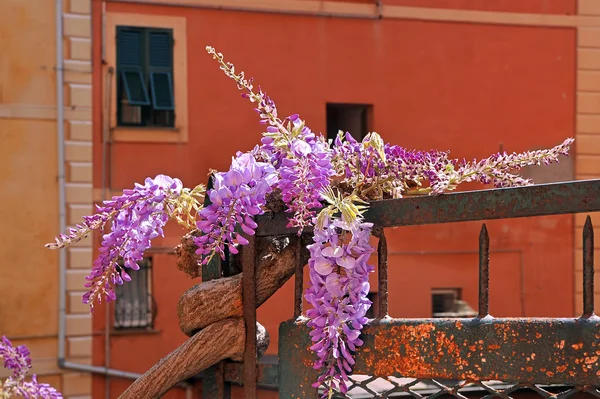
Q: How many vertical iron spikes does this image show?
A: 4